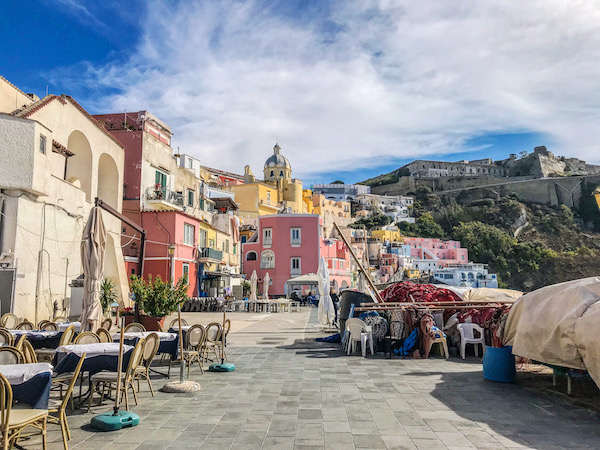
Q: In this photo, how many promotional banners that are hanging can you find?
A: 0